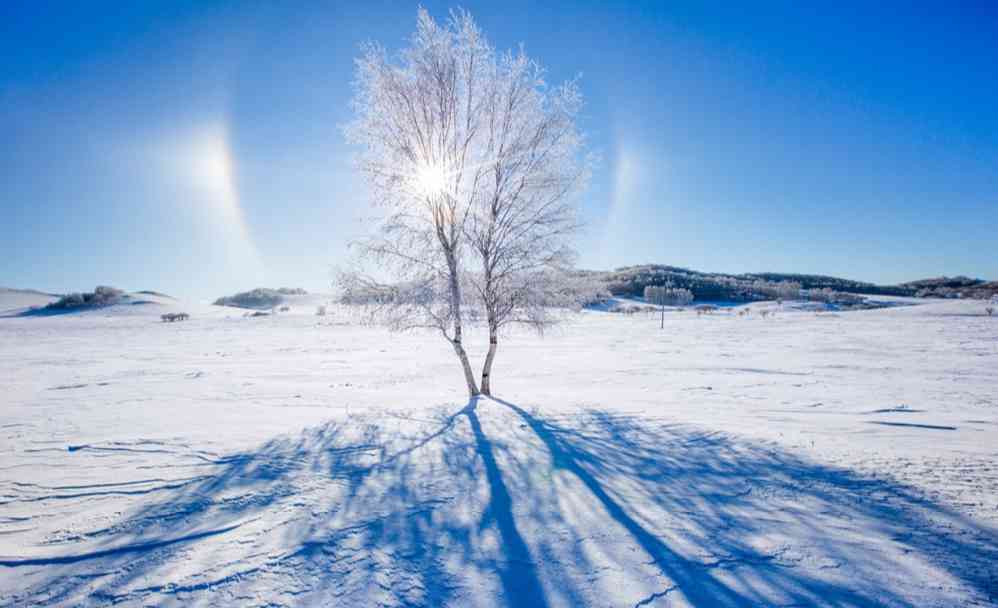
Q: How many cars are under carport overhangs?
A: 0